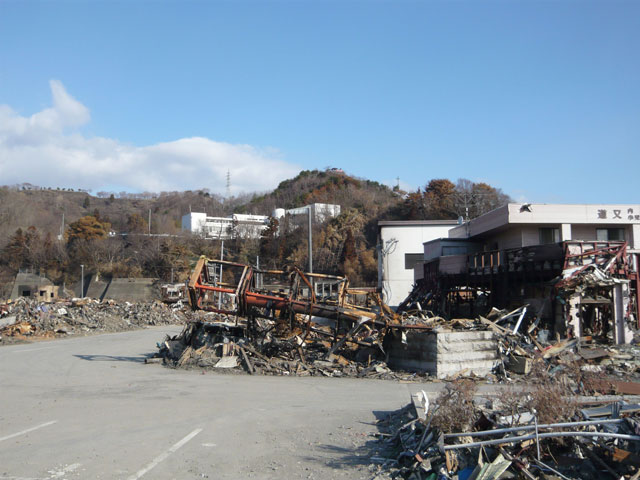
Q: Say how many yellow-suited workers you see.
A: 0